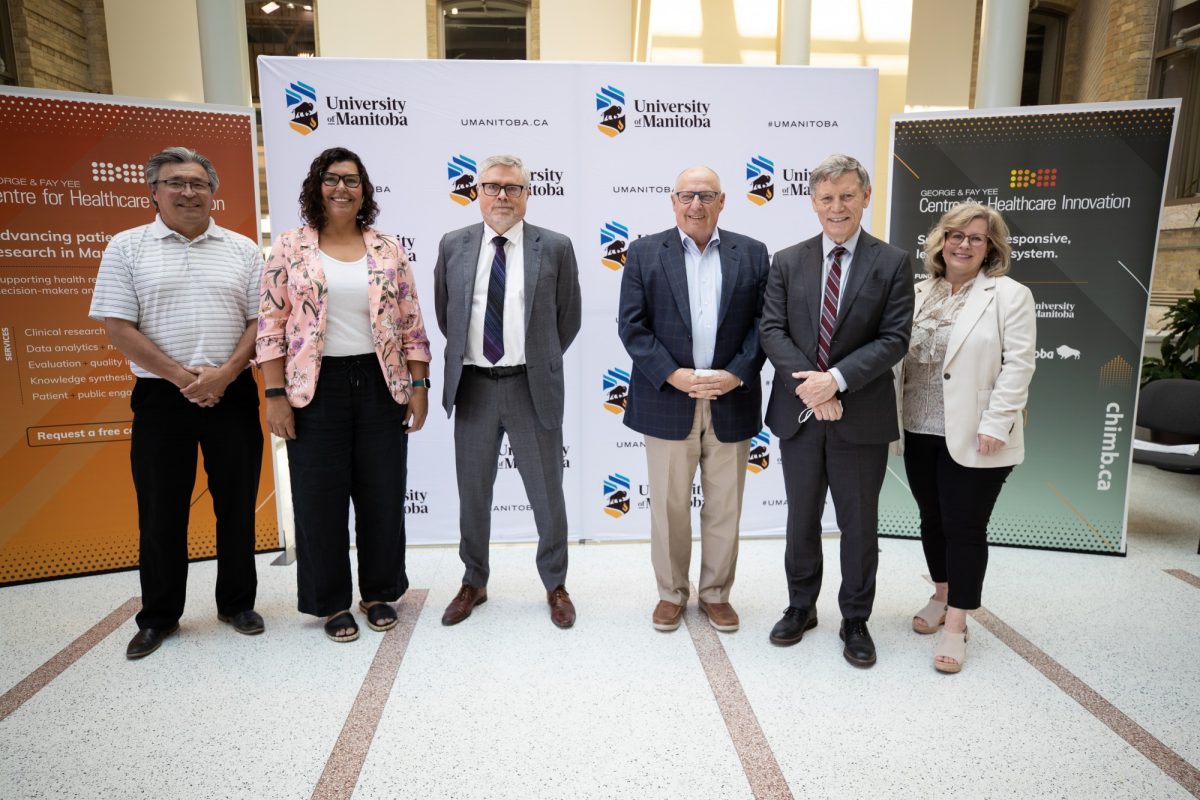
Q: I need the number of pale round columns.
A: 3